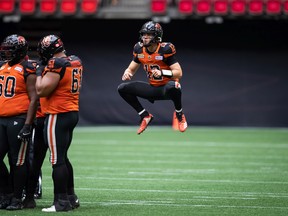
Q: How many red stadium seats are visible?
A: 13